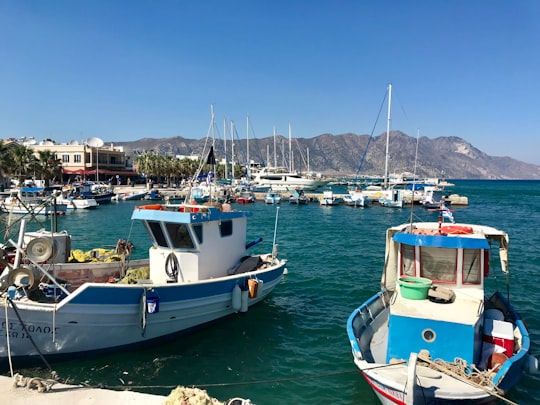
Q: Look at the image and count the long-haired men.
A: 0